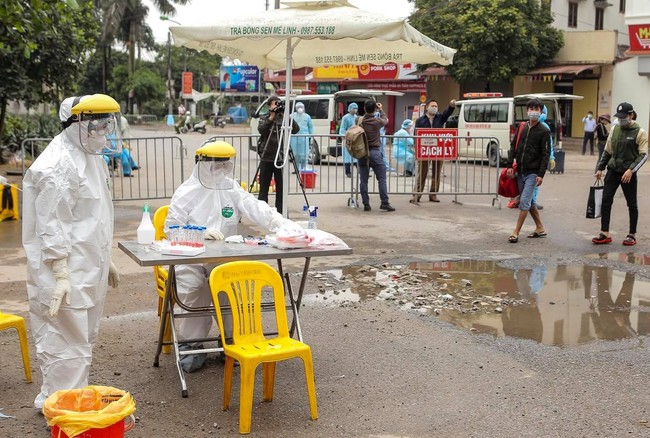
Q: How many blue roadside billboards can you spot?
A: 1